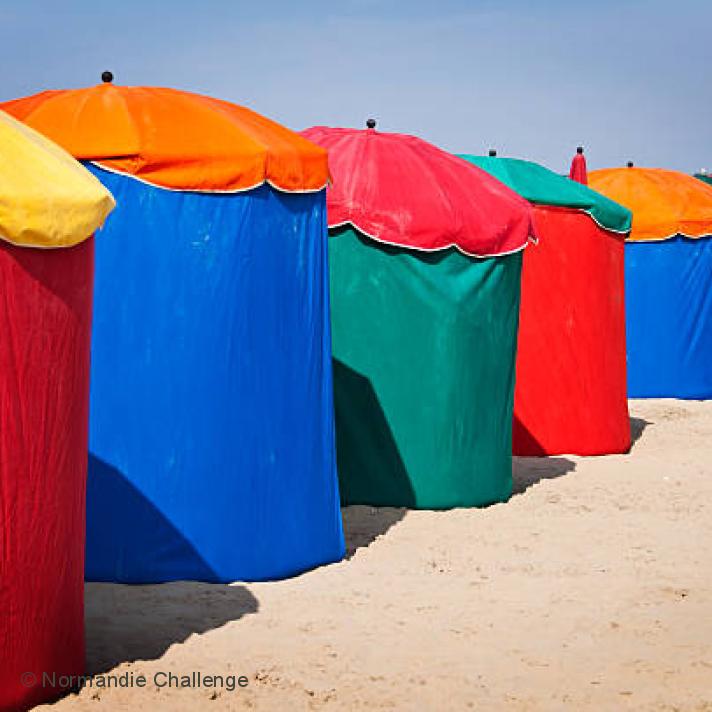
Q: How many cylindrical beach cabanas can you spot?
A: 5